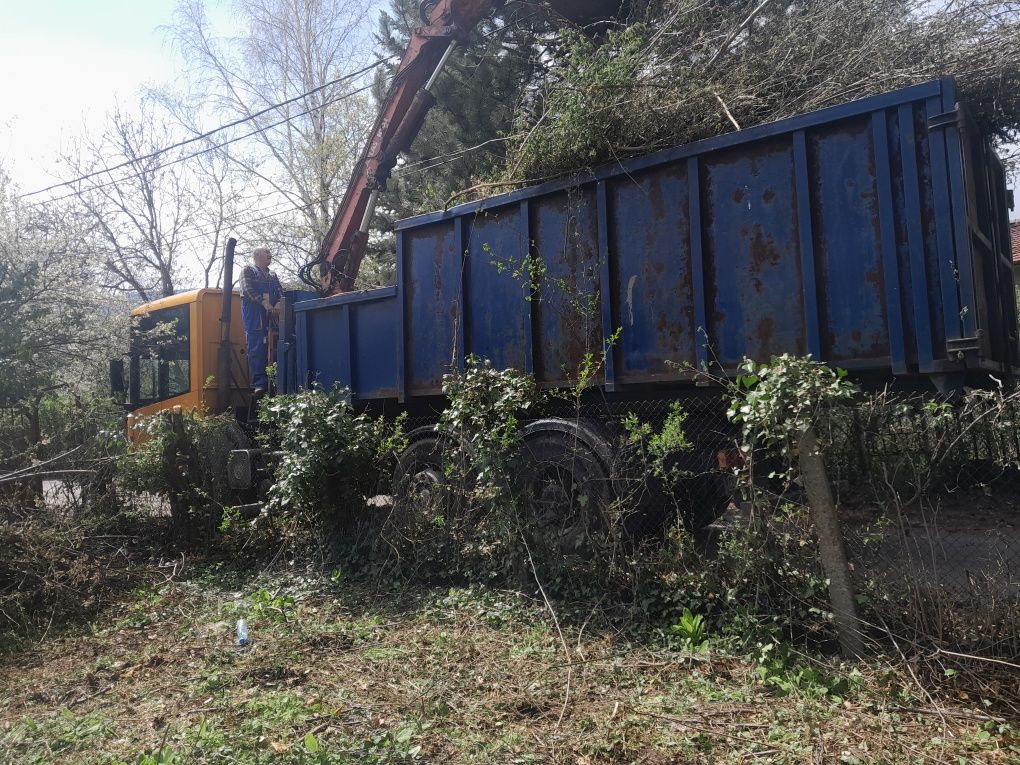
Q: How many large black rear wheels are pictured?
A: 2